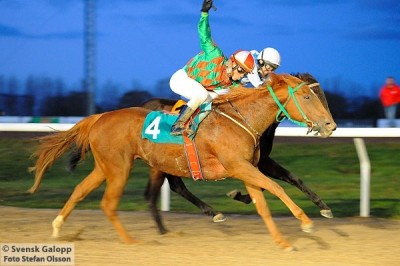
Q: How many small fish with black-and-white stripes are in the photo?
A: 0